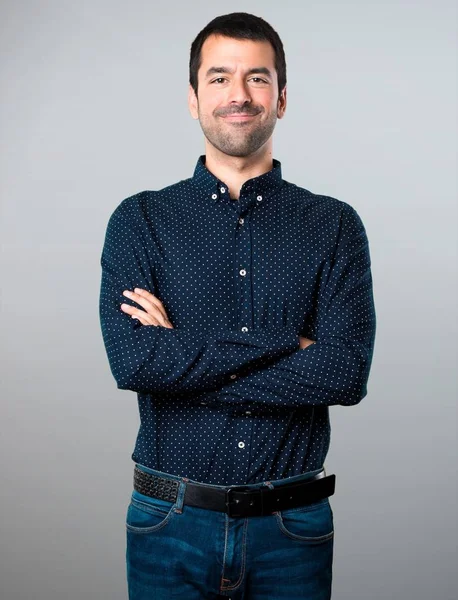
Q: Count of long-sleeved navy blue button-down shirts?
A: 1